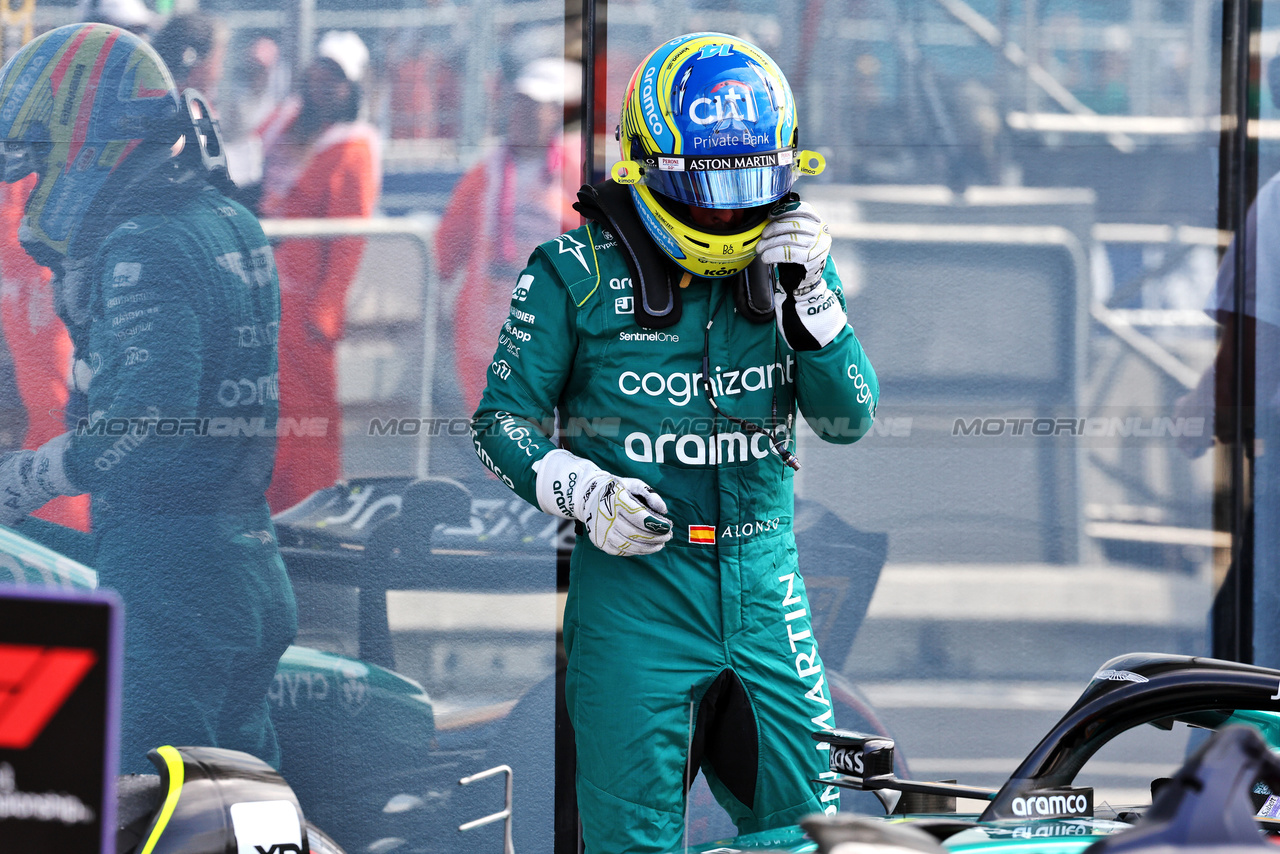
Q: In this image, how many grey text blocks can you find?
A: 4